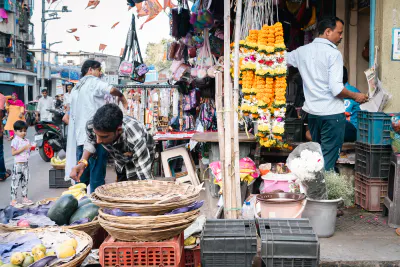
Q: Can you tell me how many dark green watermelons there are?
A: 3